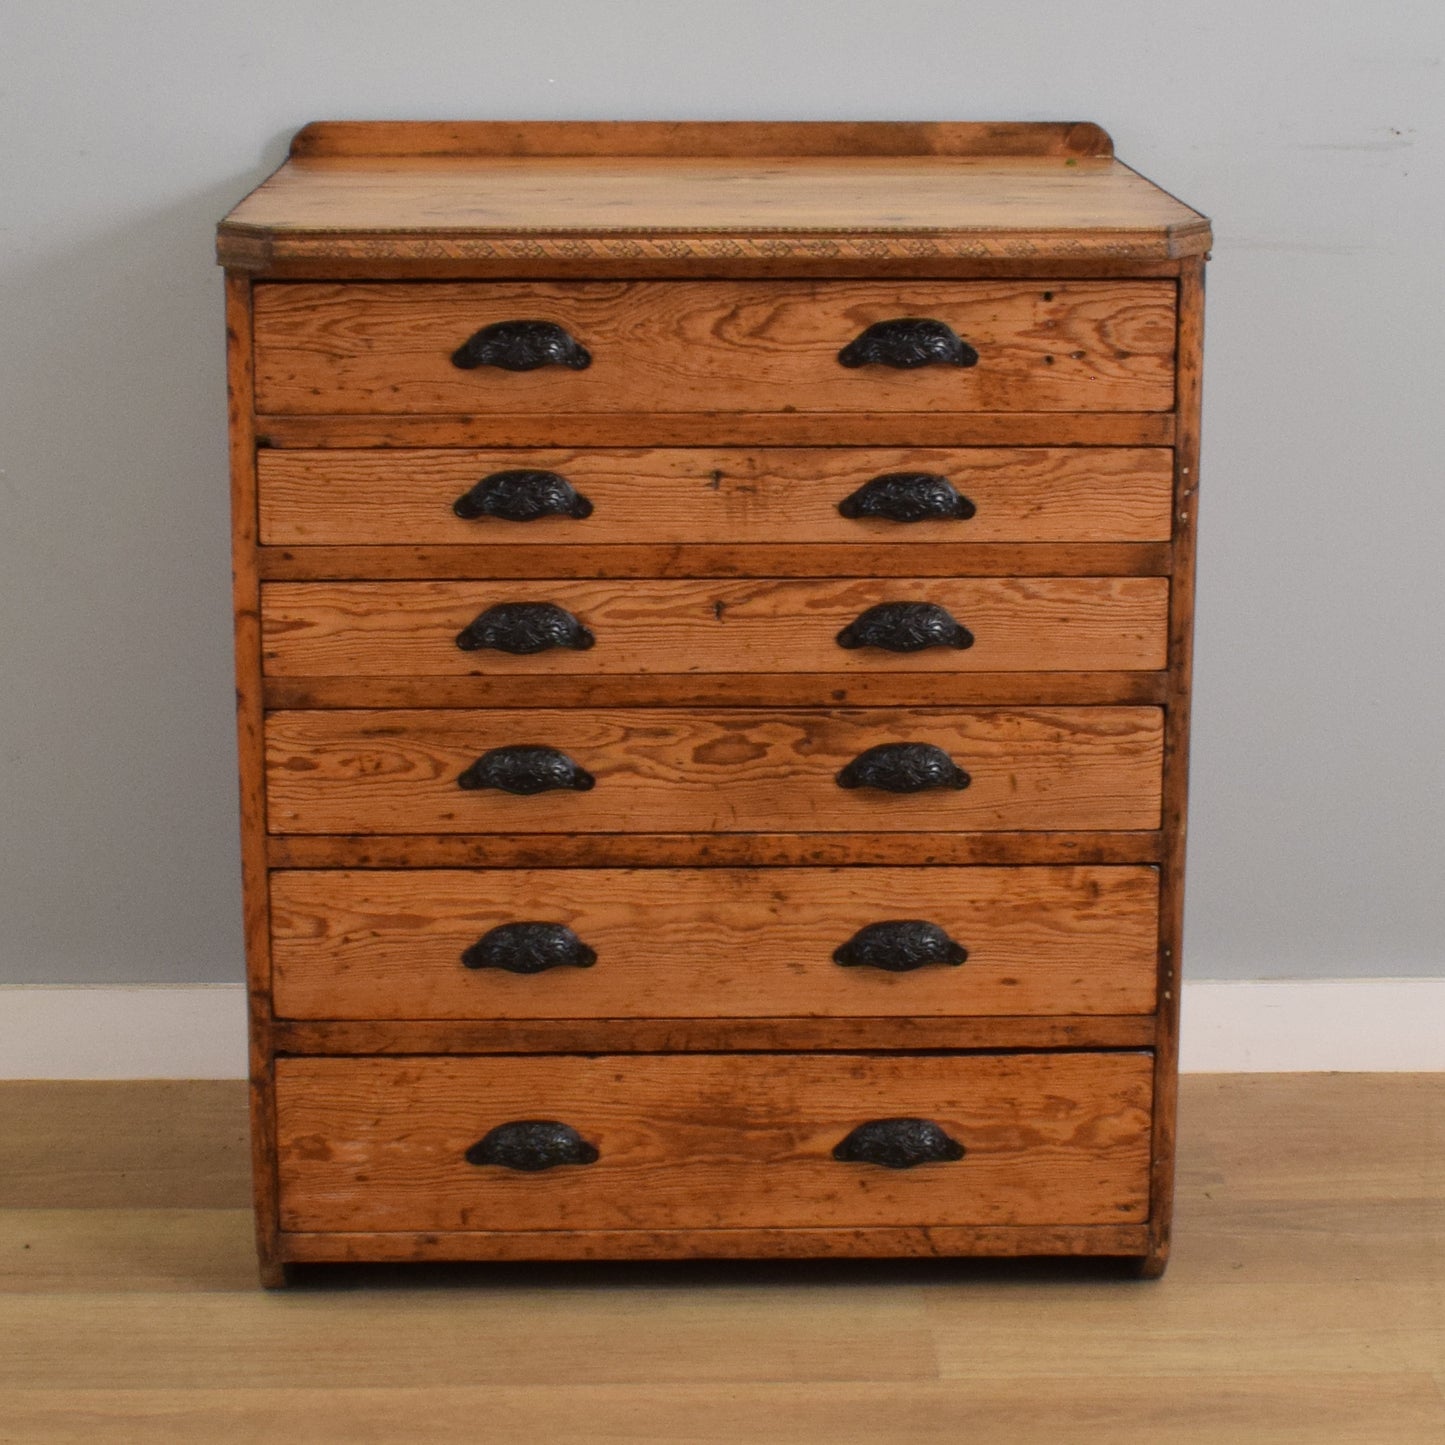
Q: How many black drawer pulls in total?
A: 12